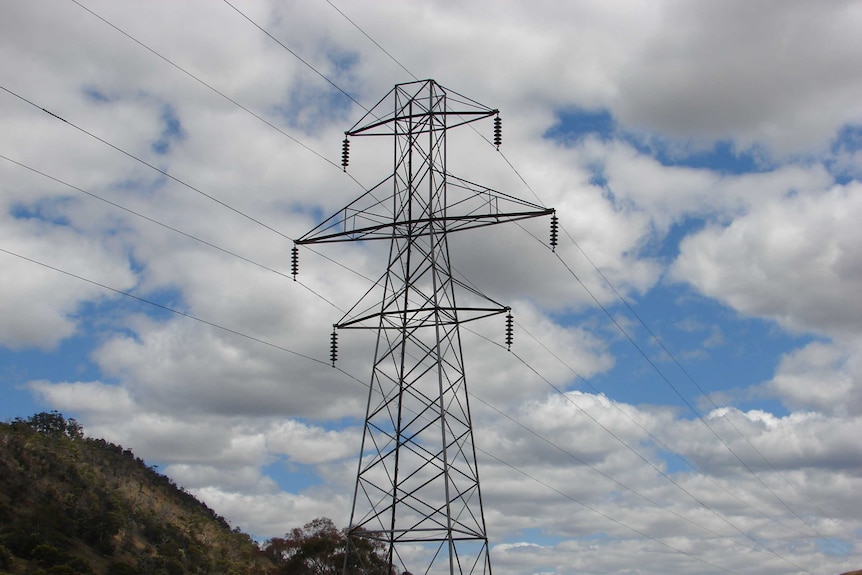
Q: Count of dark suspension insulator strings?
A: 6